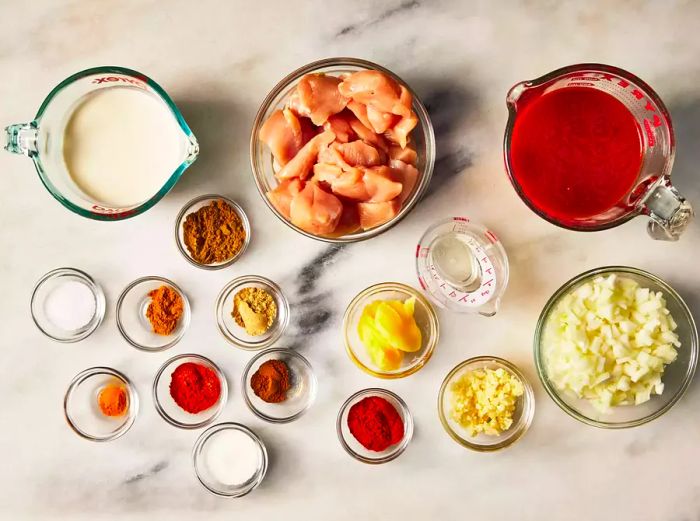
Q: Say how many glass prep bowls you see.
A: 13